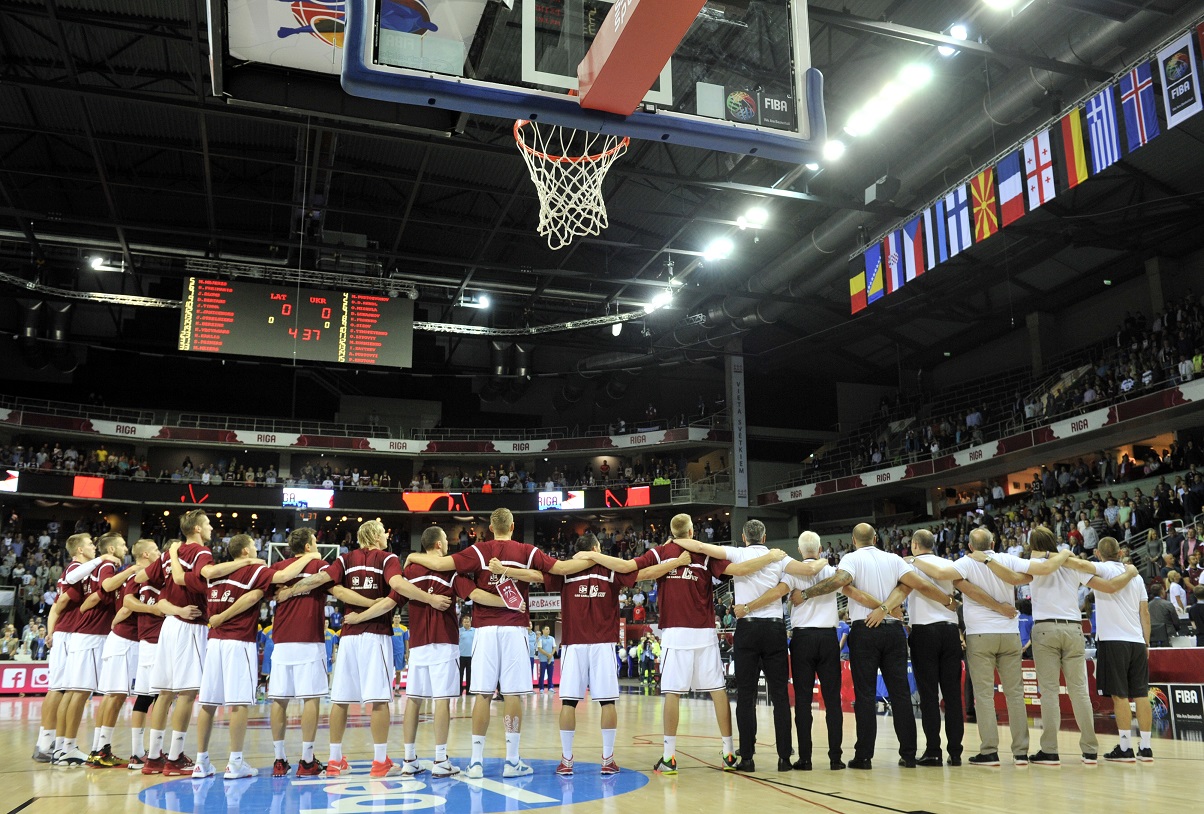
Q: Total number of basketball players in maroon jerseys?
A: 12